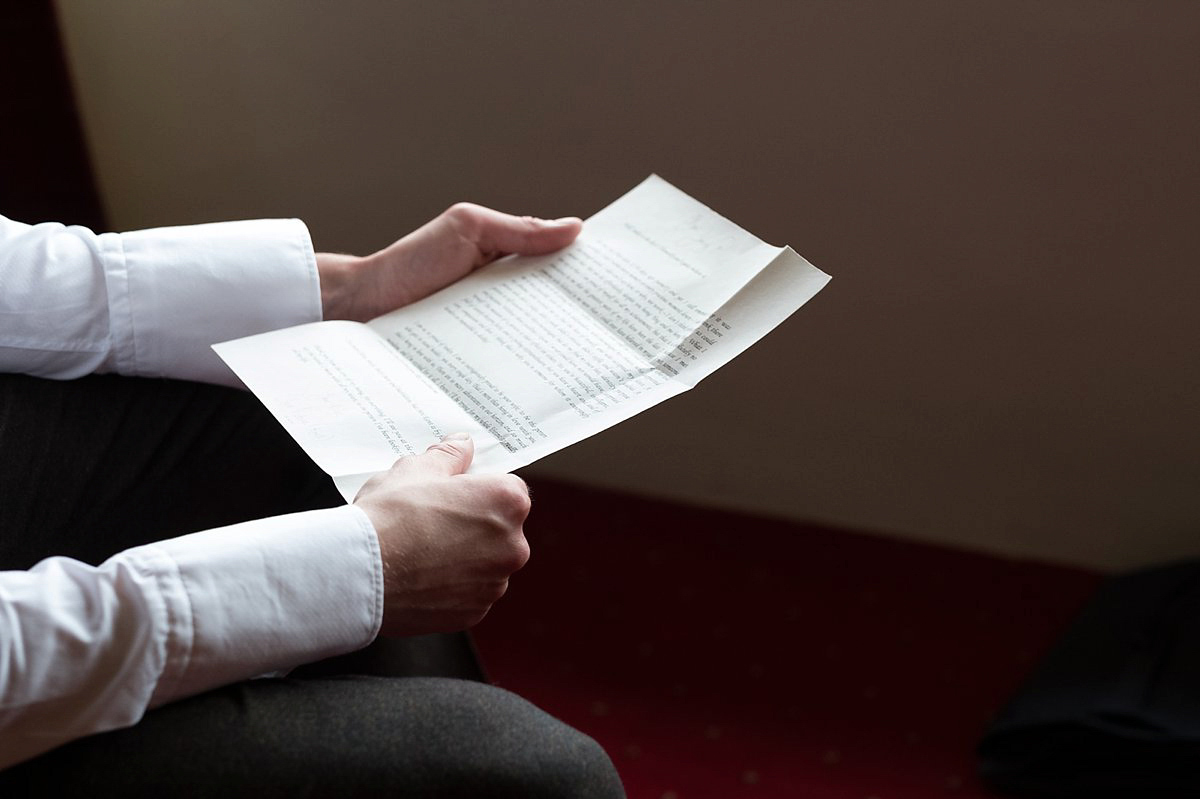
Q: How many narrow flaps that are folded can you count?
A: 1